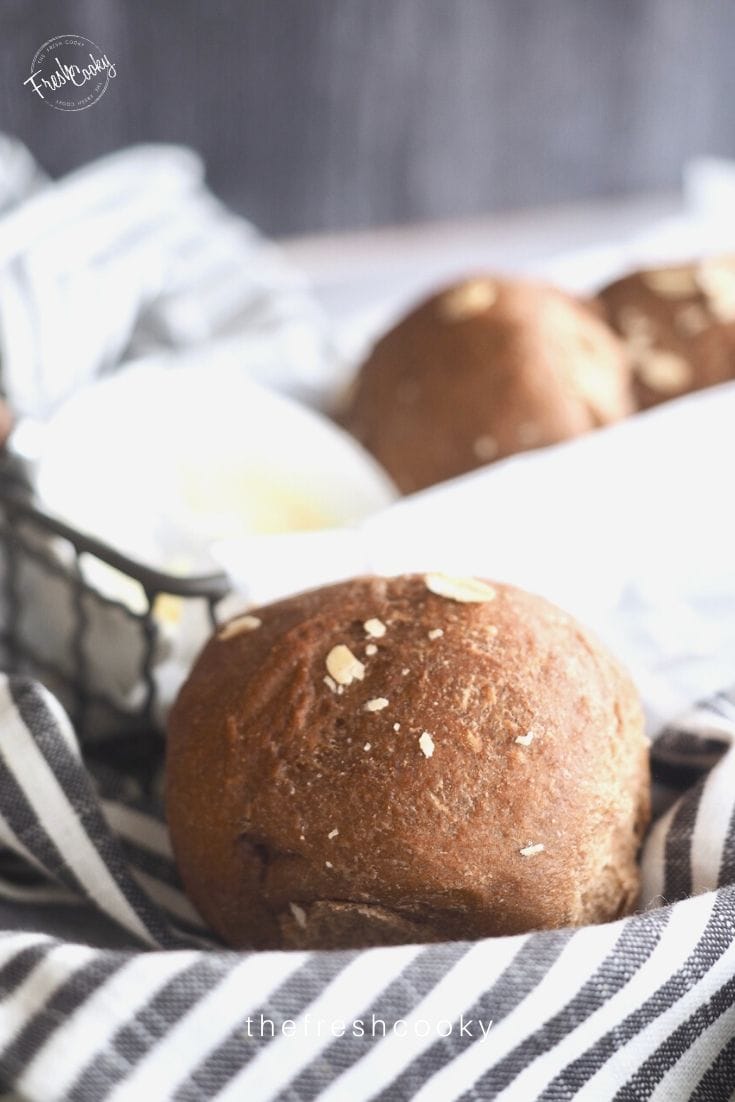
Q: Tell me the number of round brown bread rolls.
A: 3